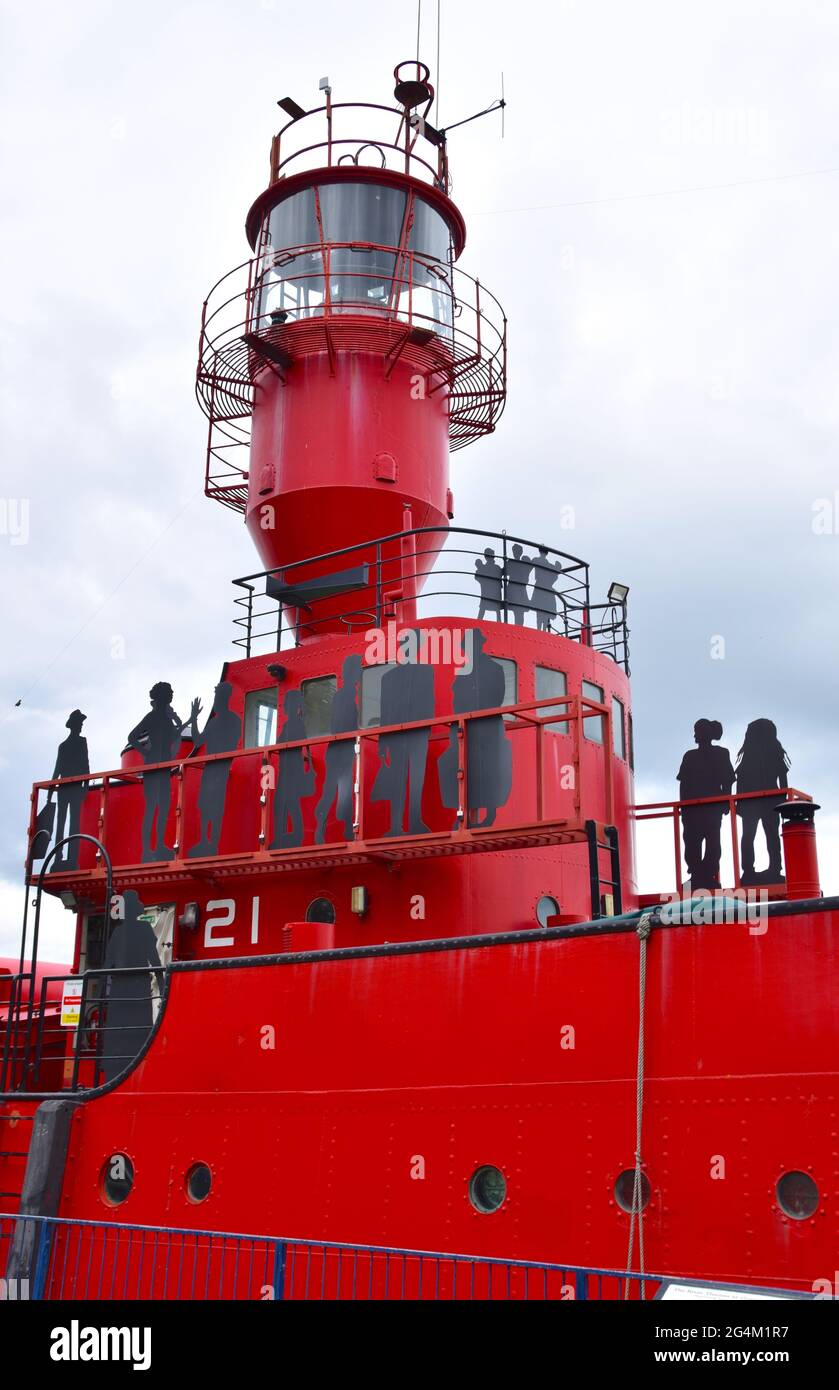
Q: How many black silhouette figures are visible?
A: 13